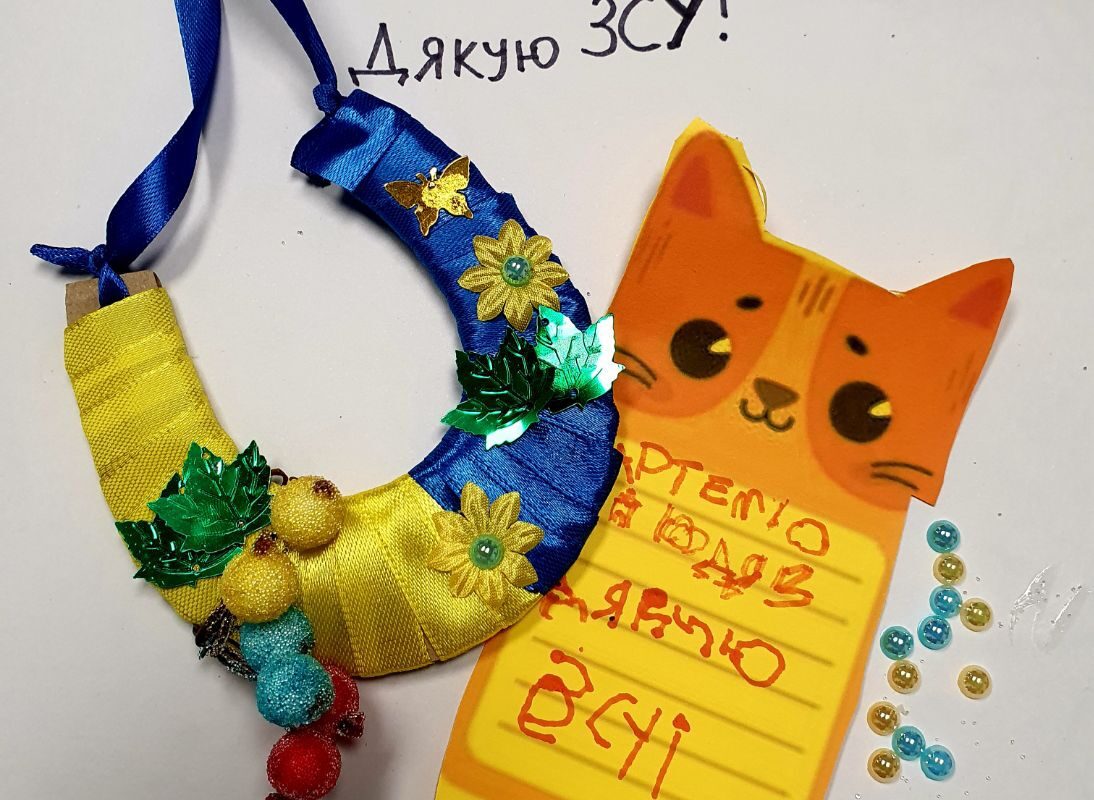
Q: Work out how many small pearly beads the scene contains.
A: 14